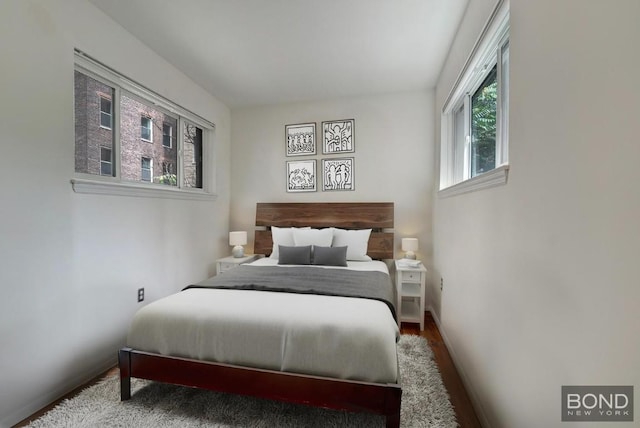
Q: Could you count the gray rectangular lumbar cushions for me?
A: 2